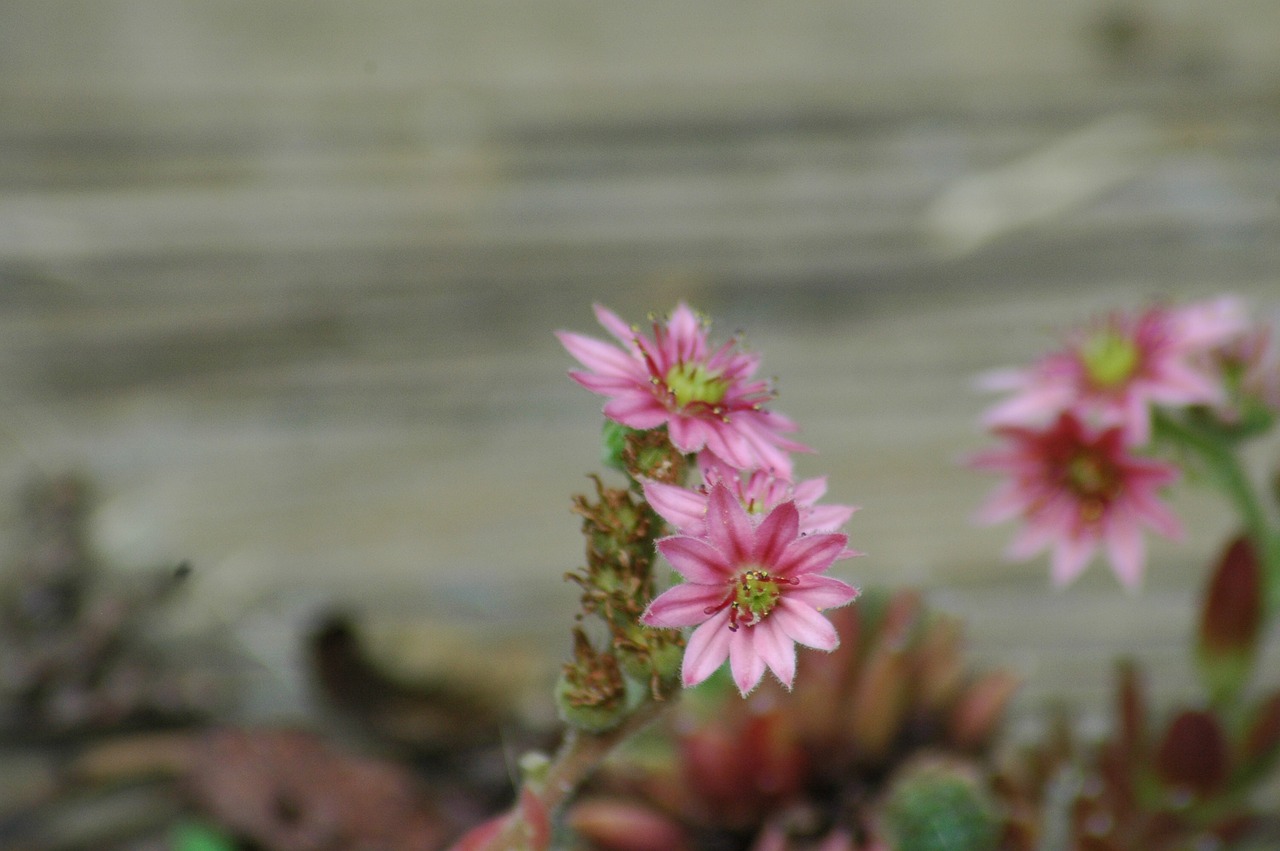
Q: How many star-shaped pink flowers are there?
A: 5